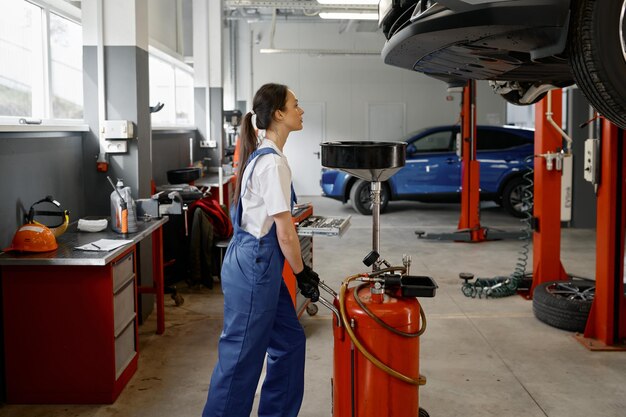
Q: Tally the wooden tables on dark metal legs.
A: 0